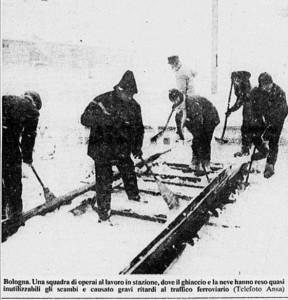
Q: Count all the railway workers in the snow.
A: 6